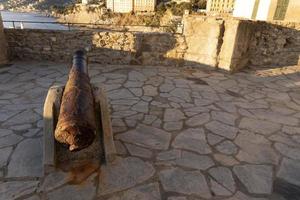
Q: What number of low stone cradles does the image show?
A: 1